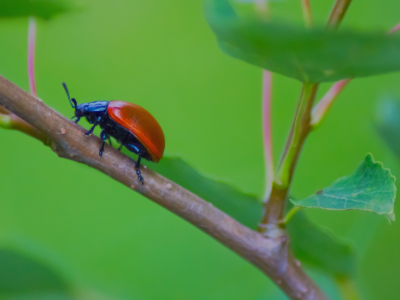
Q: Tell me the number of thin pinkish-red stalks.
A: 3